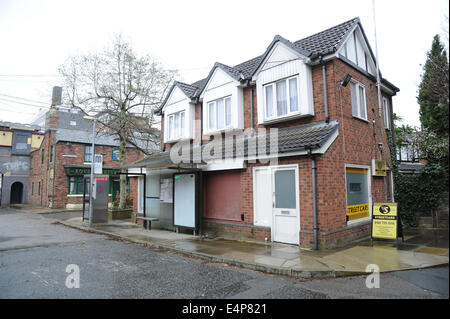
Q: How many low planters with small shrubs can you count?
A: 1